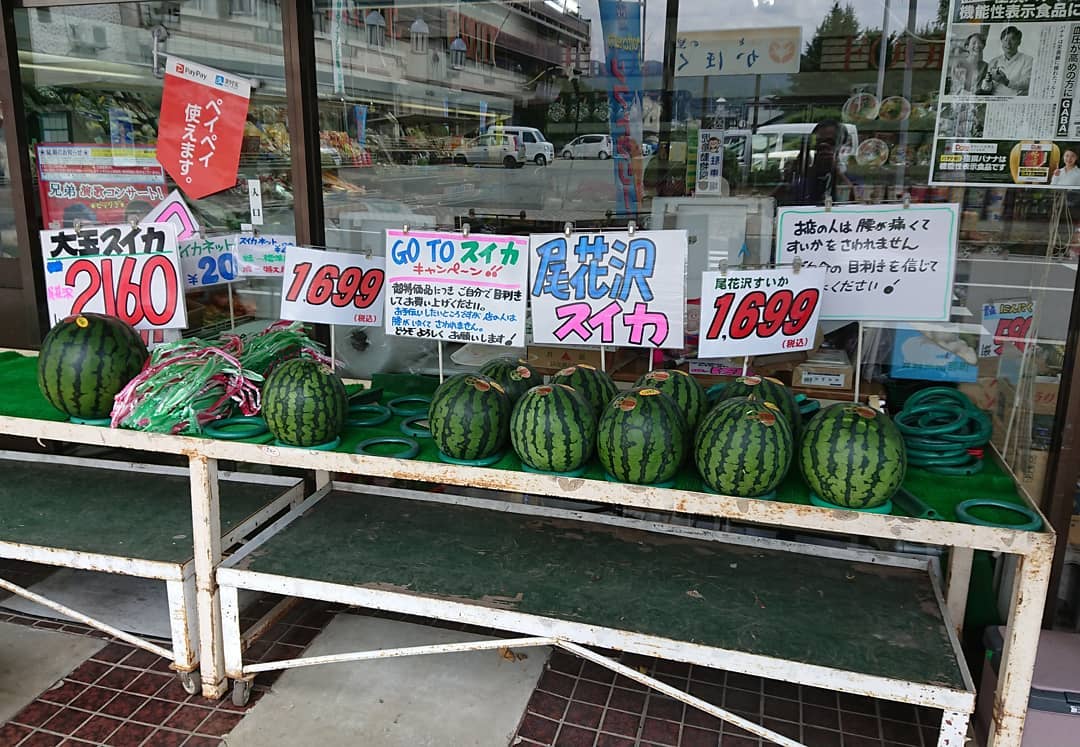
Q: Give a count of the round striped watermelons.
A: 11